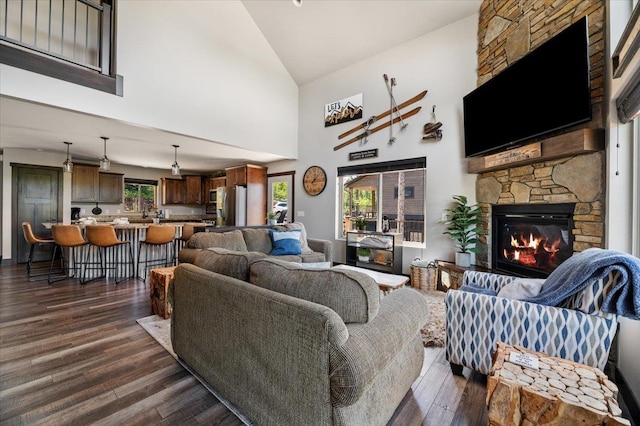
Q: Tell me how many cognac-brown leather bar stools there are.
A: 5